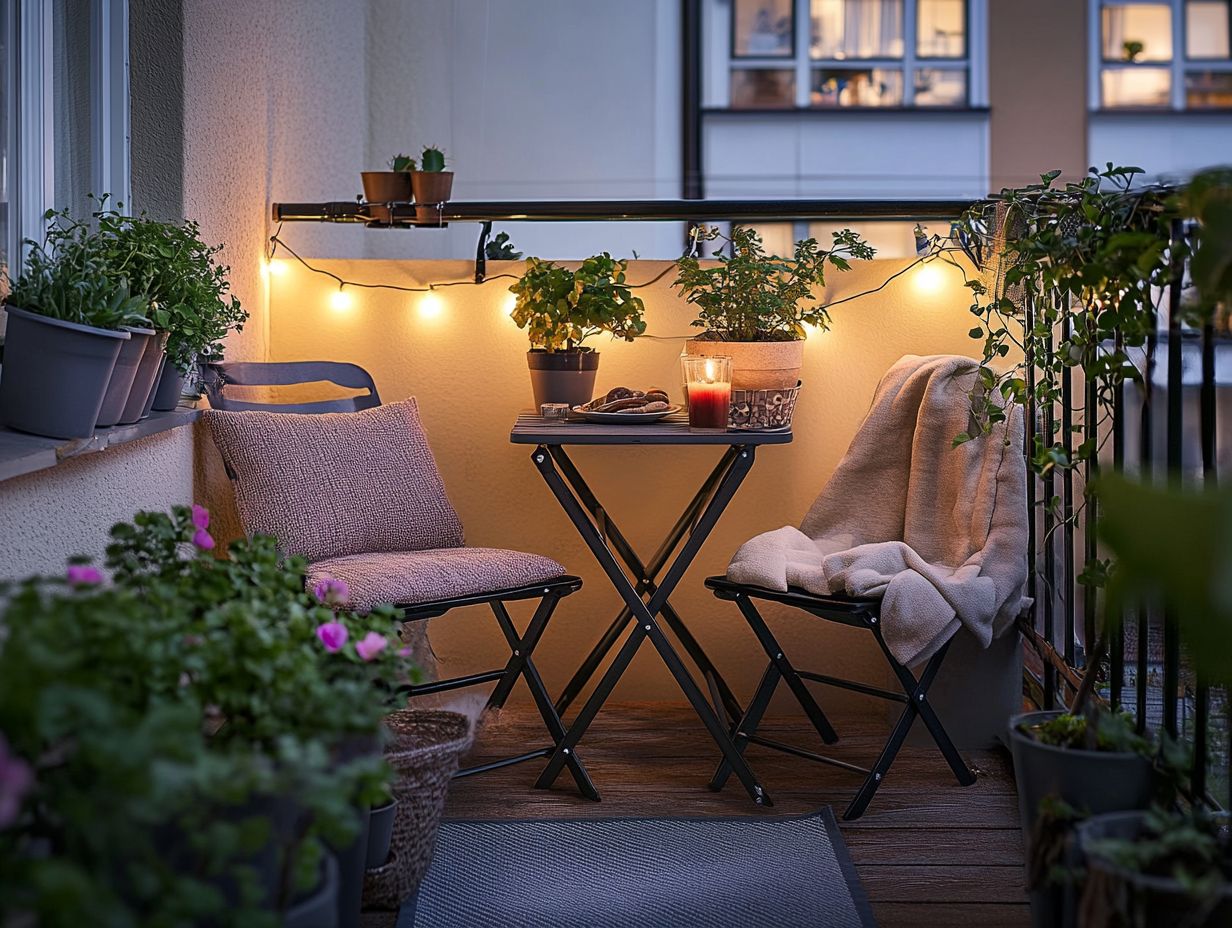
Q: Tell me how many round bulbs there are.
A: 6